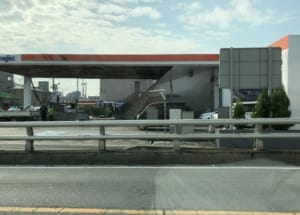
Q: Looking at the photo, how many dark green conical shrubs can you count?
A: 3